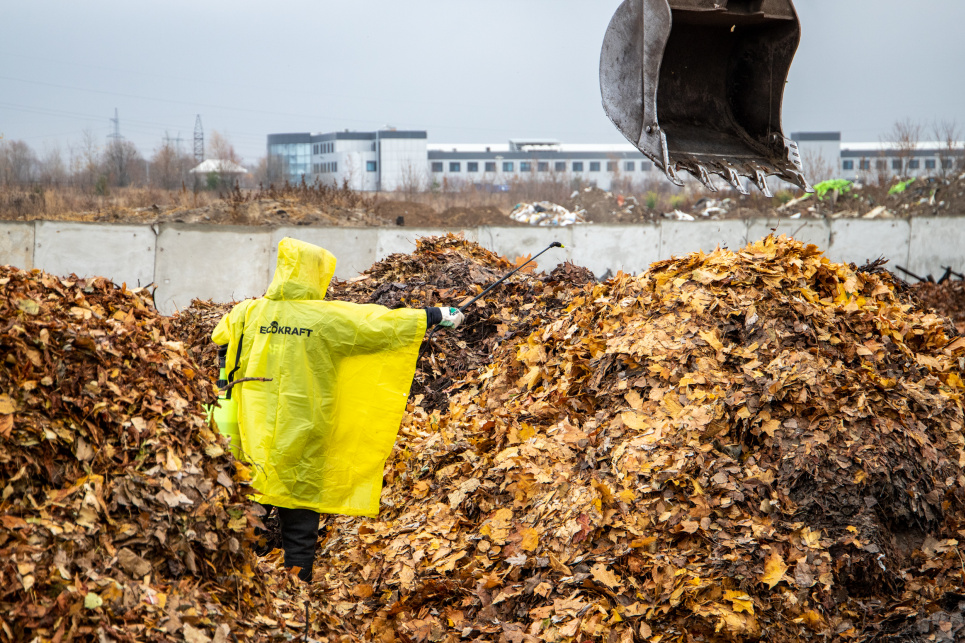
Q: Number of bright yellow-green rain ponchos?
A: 1